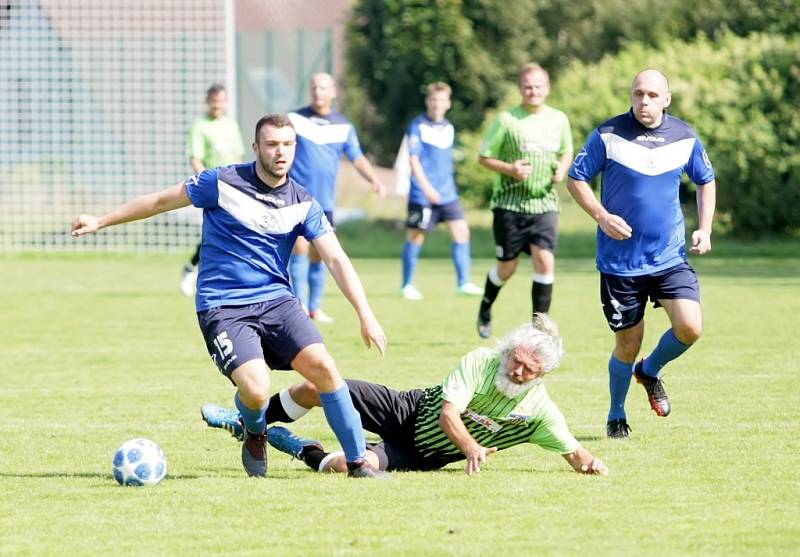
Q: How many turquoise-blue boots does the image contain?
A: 2